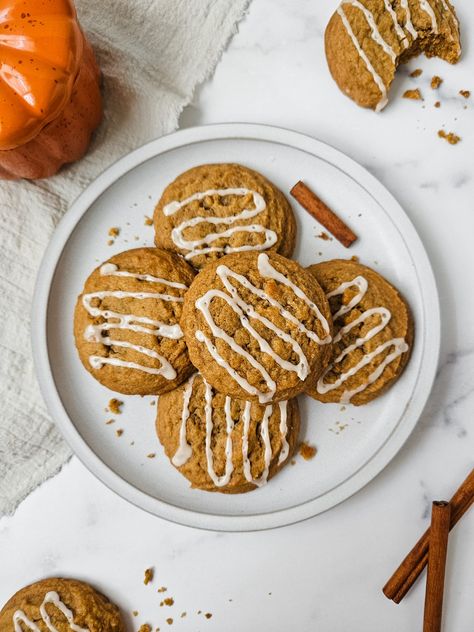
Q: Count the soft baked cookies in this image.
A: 7